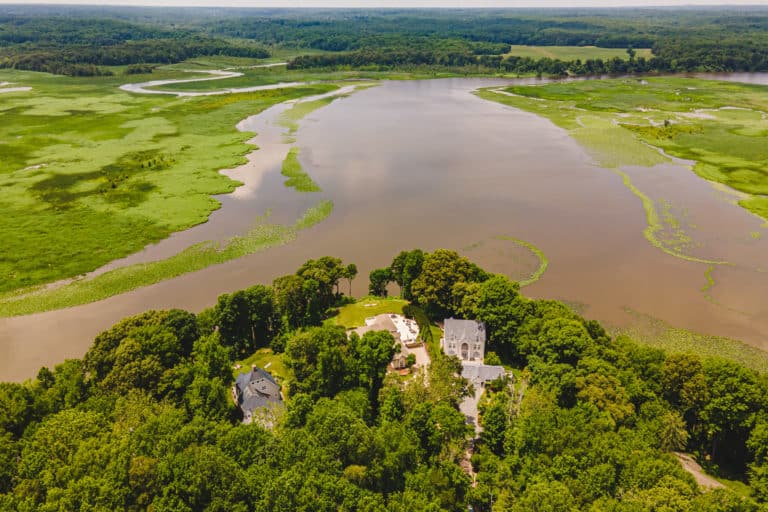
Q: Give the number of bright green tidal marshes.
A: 2